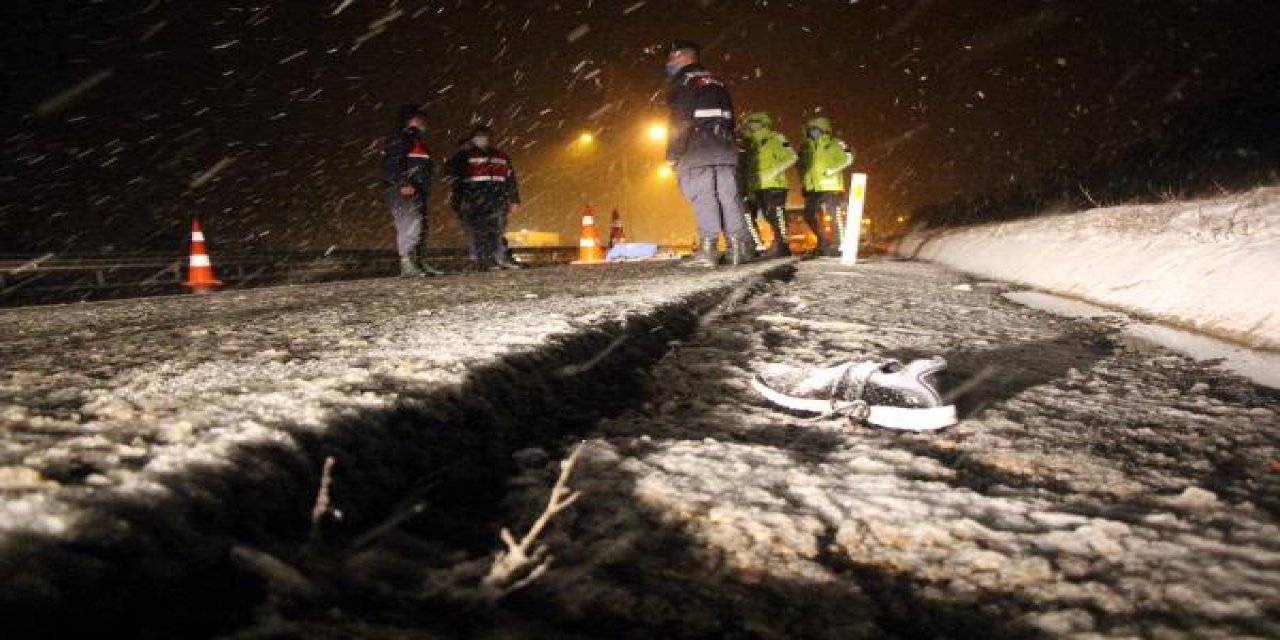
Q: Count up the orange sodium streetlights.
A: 3